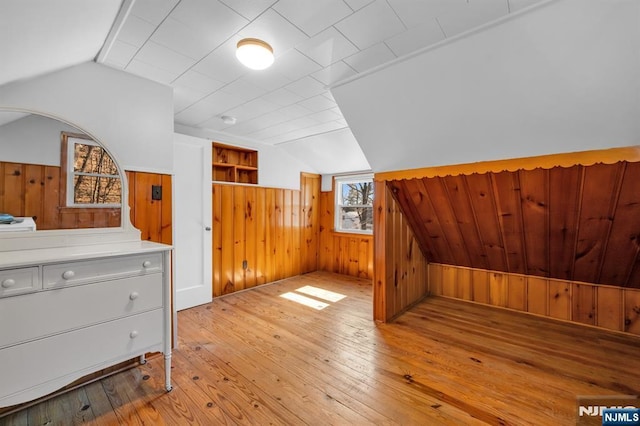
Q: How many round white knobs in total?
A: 5